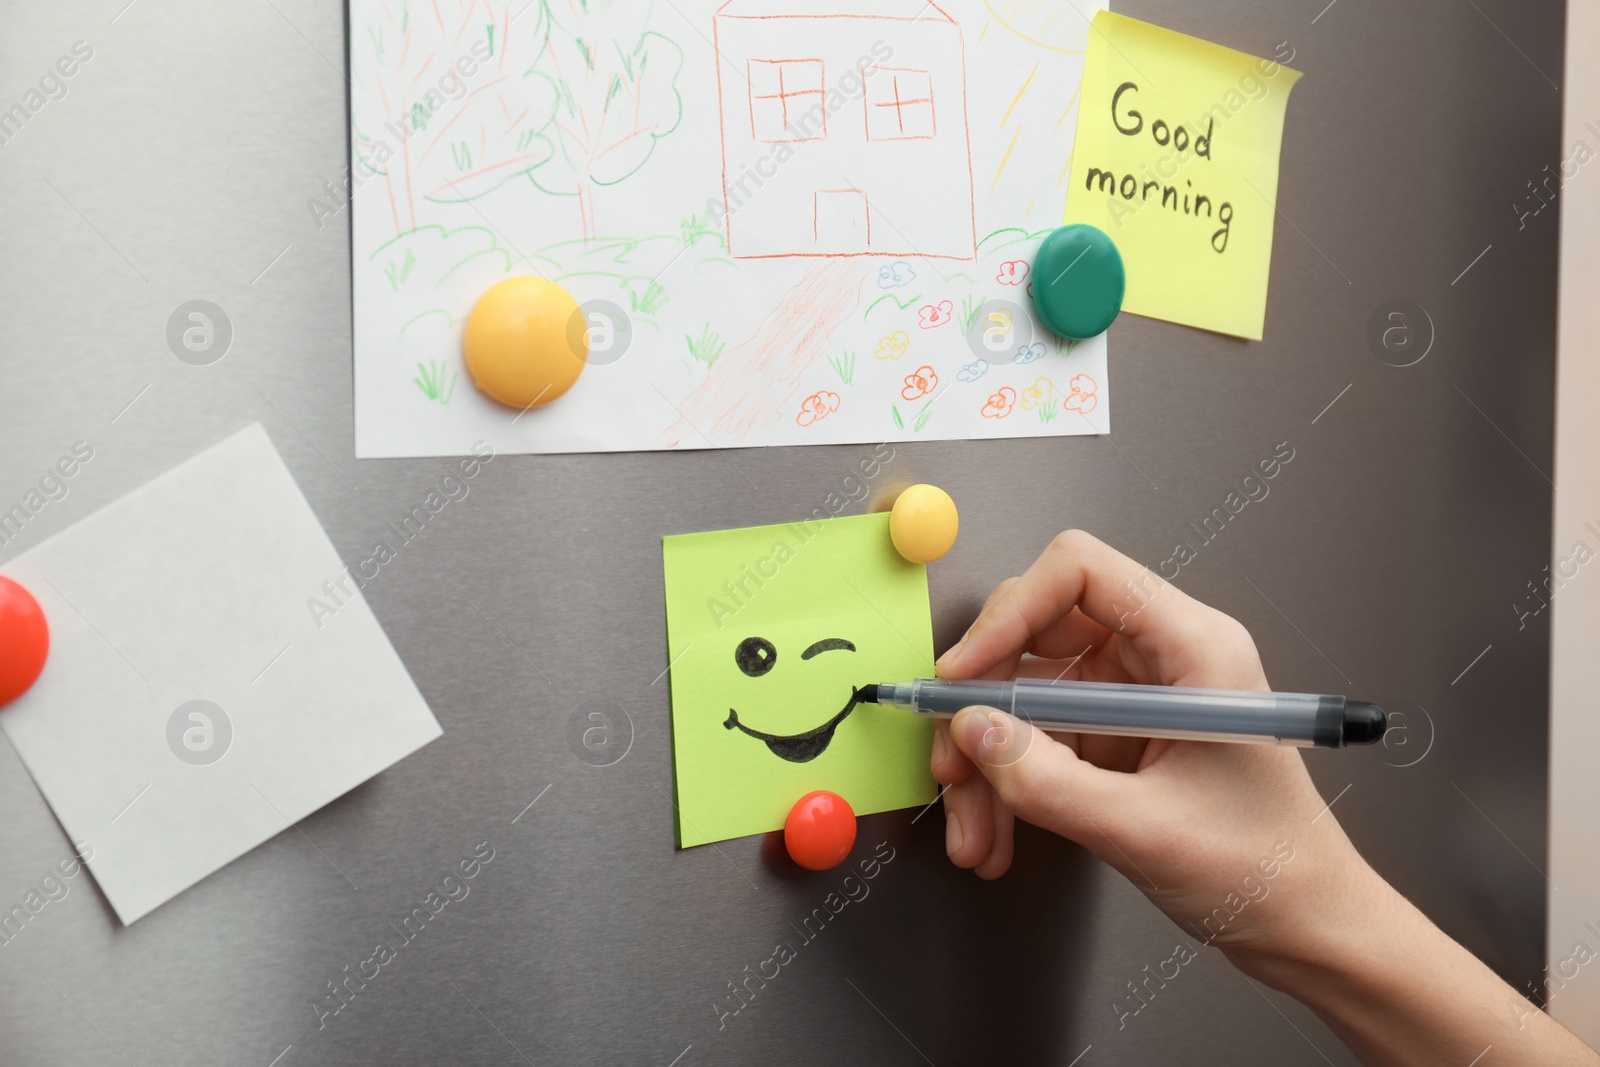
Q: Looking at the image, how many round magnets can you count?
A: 5